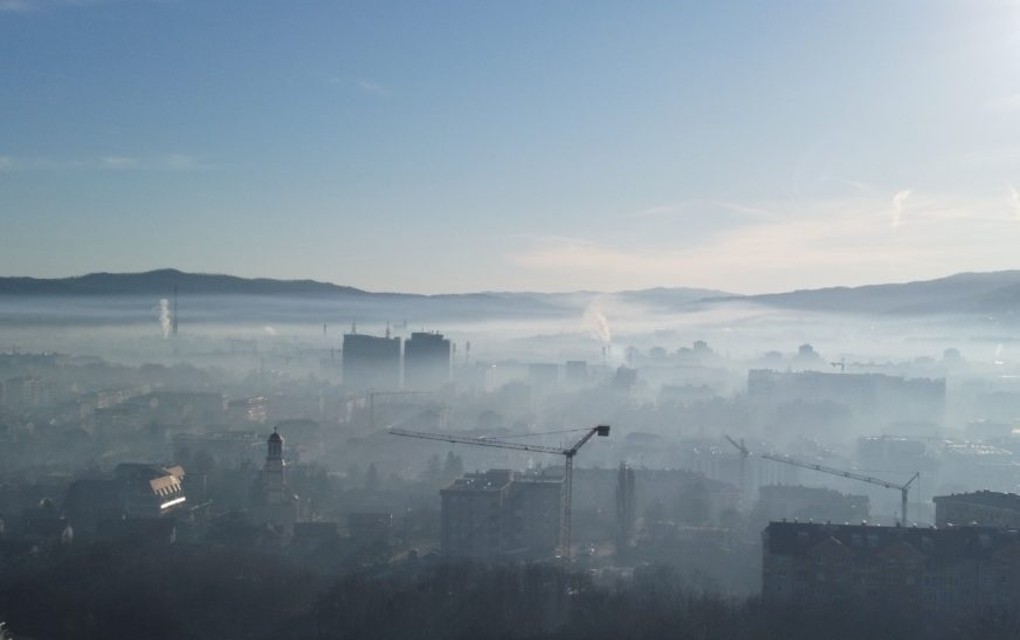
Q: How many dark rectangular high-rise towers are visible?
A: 2